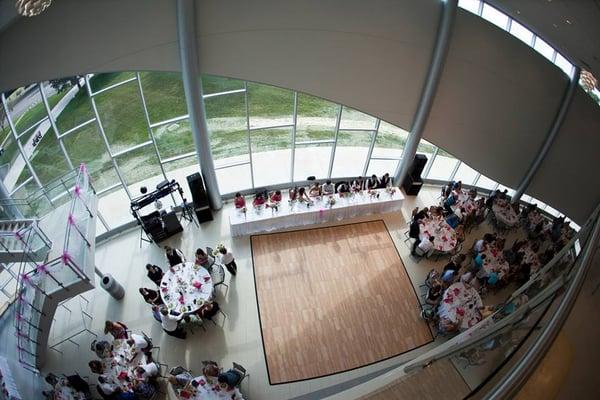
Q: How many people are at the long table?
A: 11